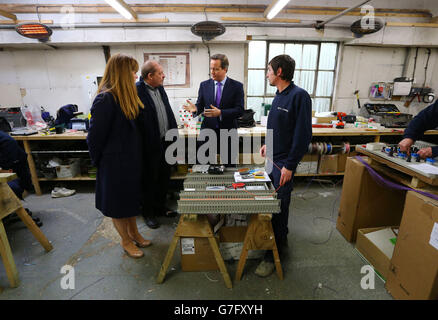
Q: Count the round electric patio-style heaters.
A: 3